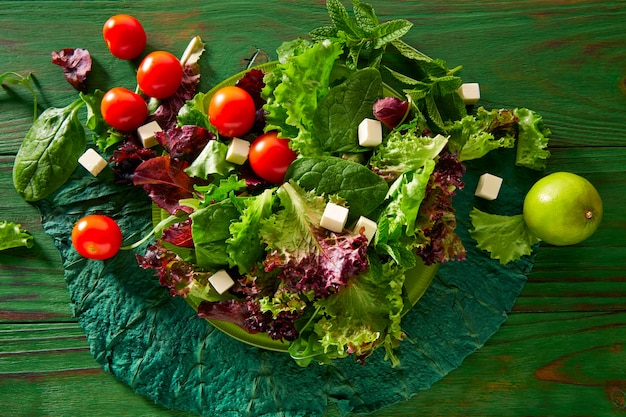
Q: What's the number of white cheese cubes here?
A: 9